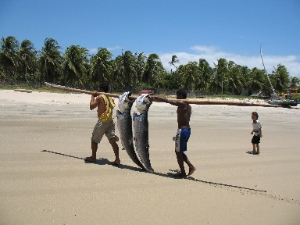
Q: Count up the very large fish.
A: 2